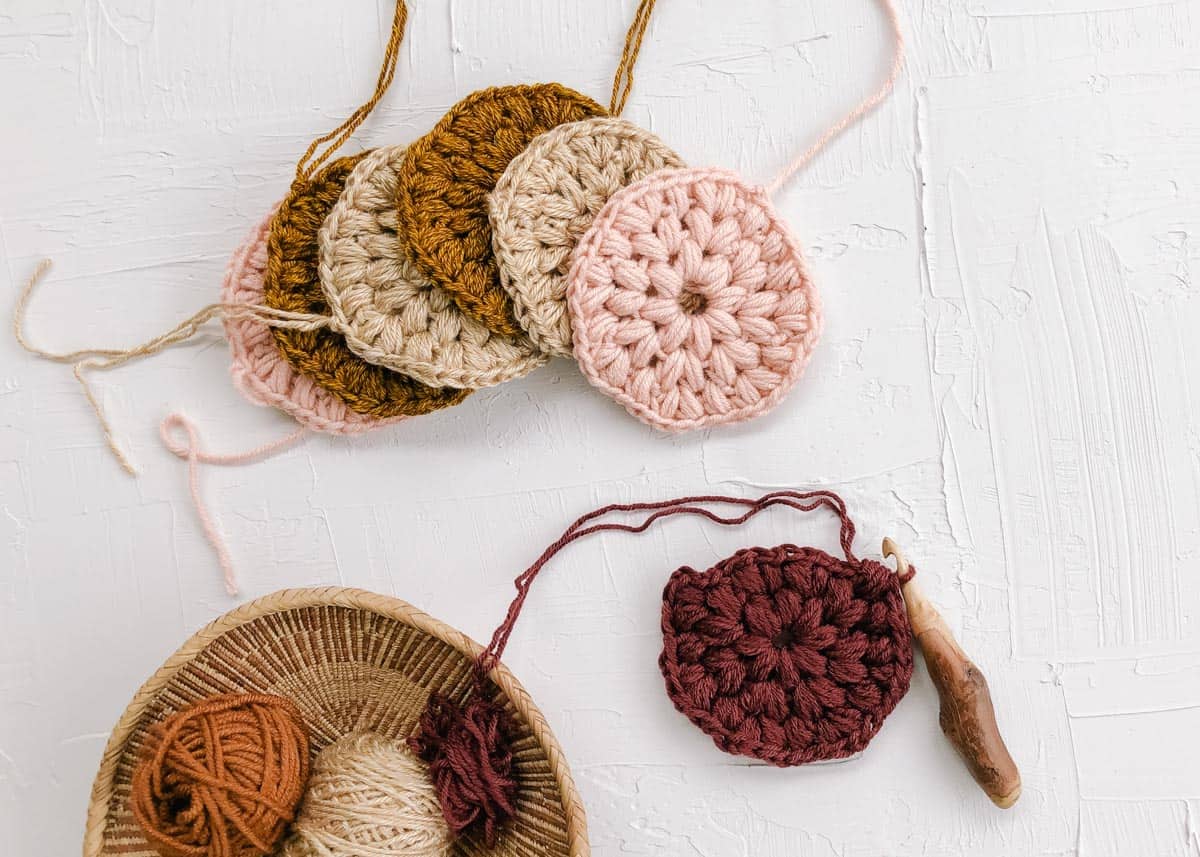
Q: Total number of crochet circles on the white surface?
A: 7